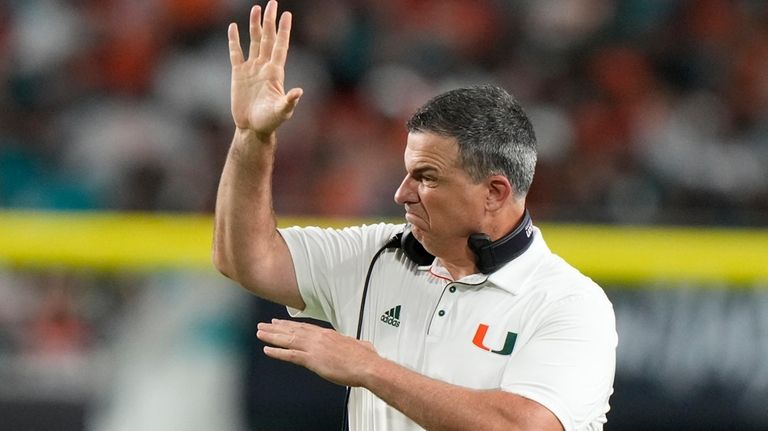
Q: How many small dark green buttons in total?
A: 2